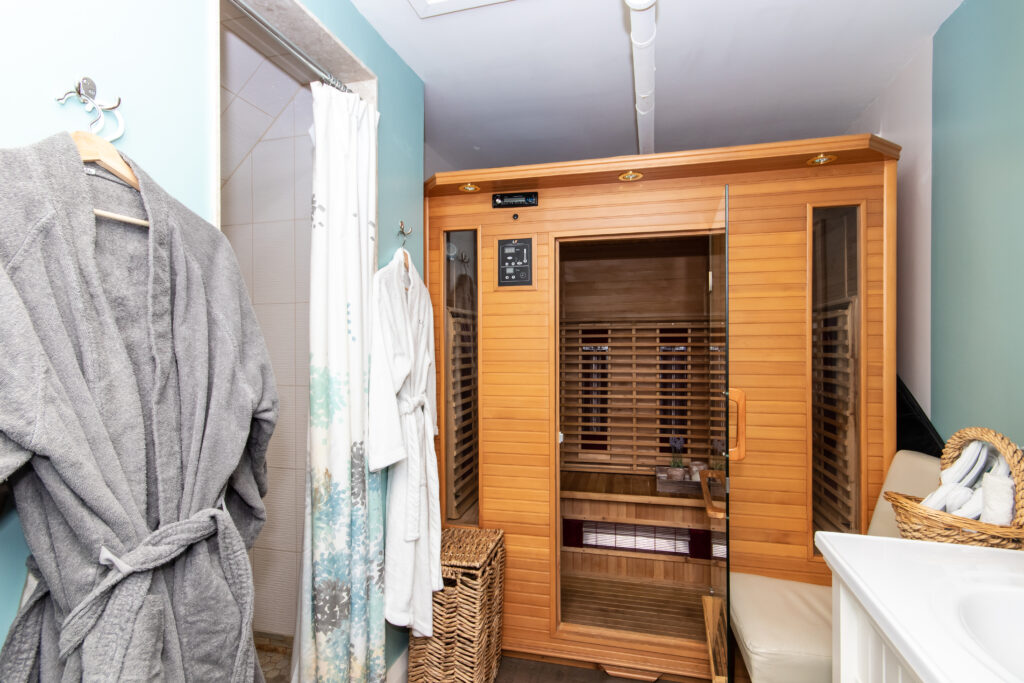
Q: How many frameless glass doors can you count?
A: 1